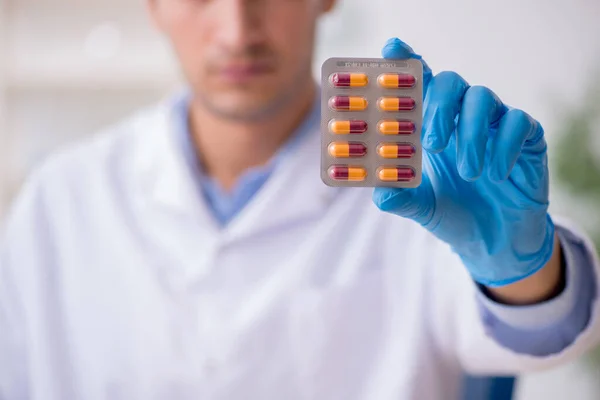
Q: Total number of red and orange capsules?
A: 10